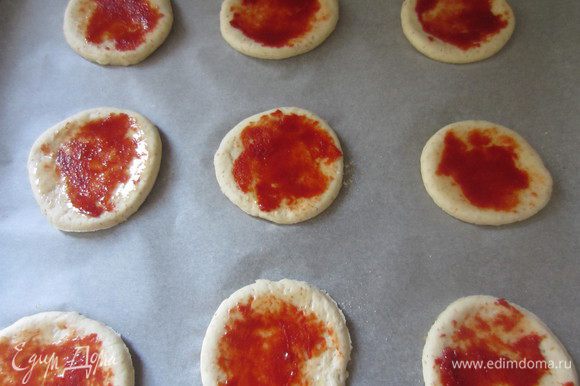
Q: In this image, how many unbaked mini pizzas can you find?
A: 9